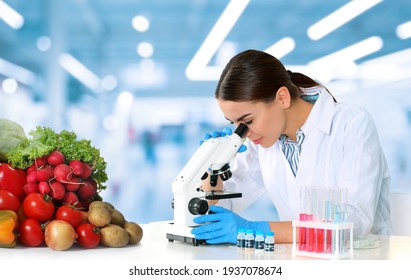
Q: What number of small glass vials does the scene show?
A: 4